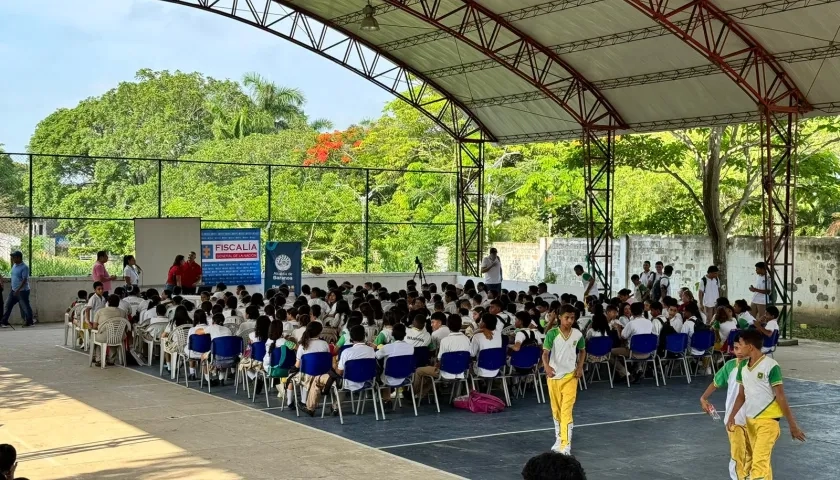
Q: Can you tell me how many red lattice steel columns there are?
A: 3